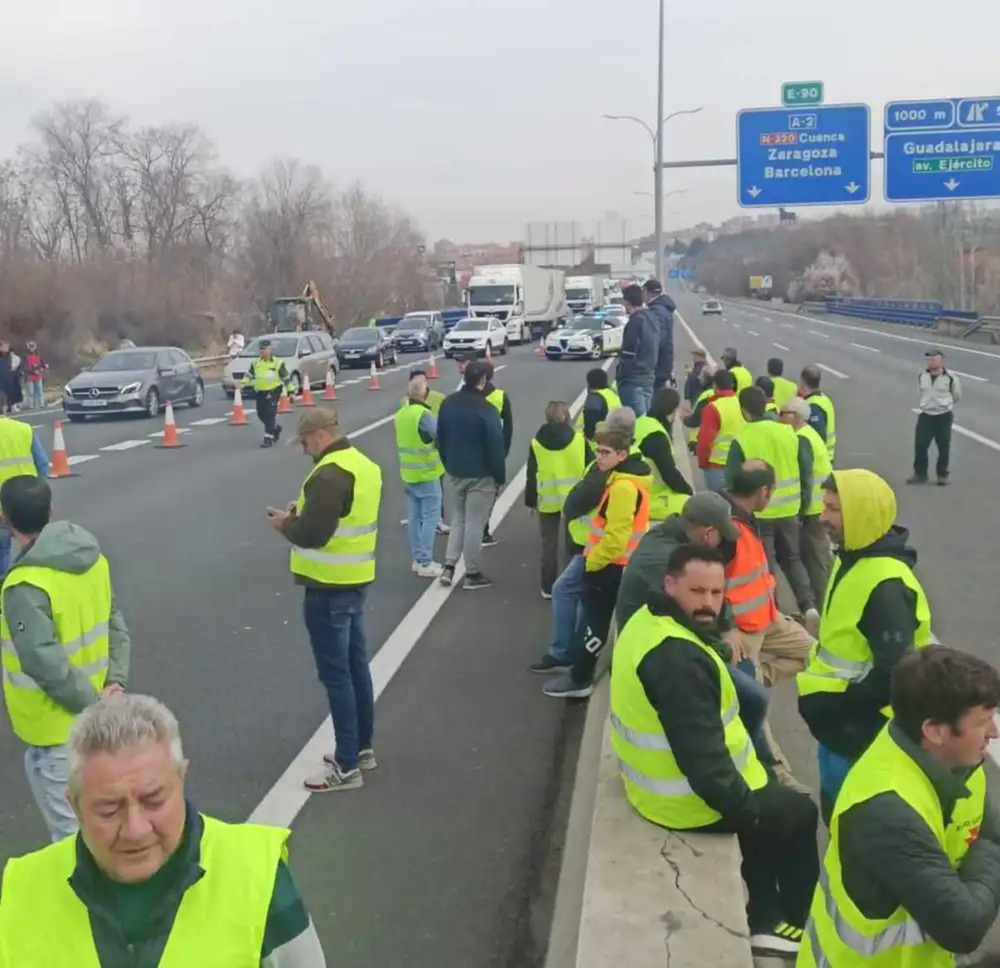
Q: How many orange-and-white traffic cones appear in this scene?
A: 10